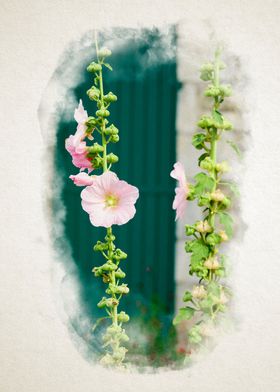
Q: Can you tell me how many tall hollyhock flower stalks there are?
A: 2